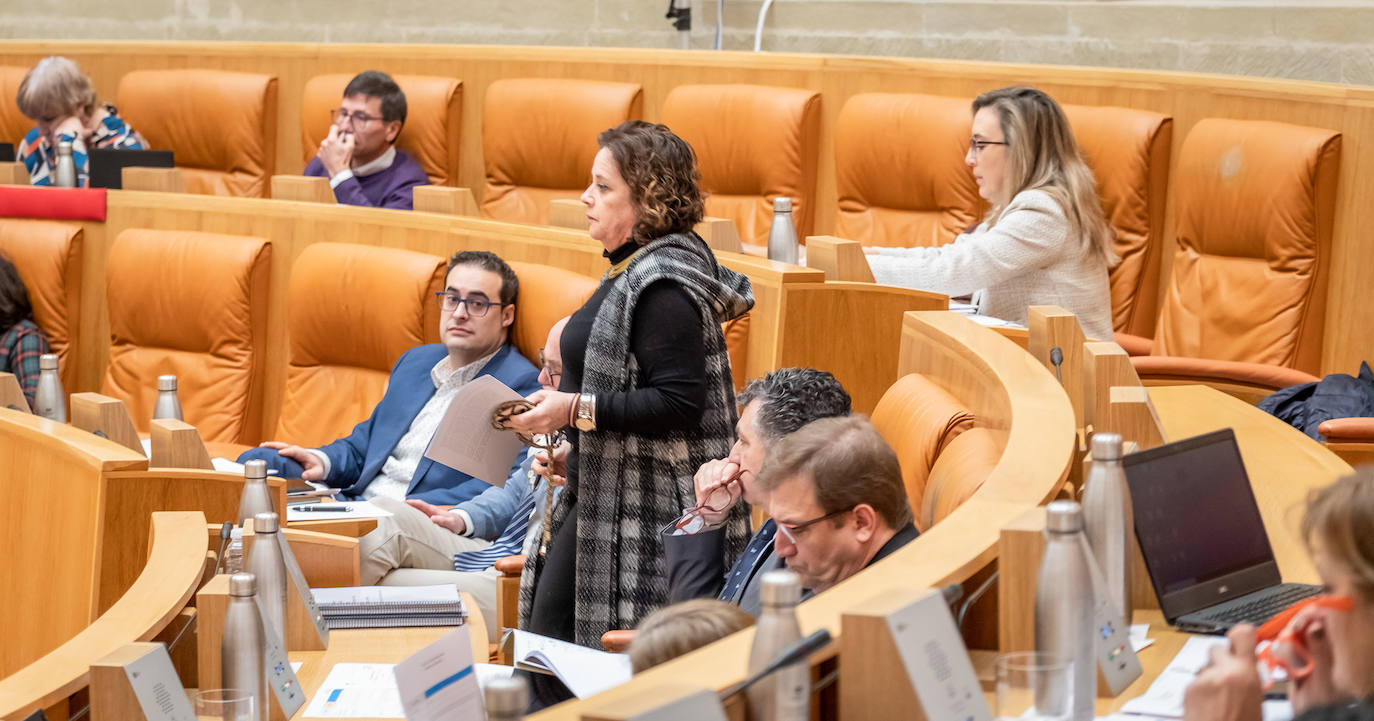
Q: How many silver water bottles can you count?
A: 11